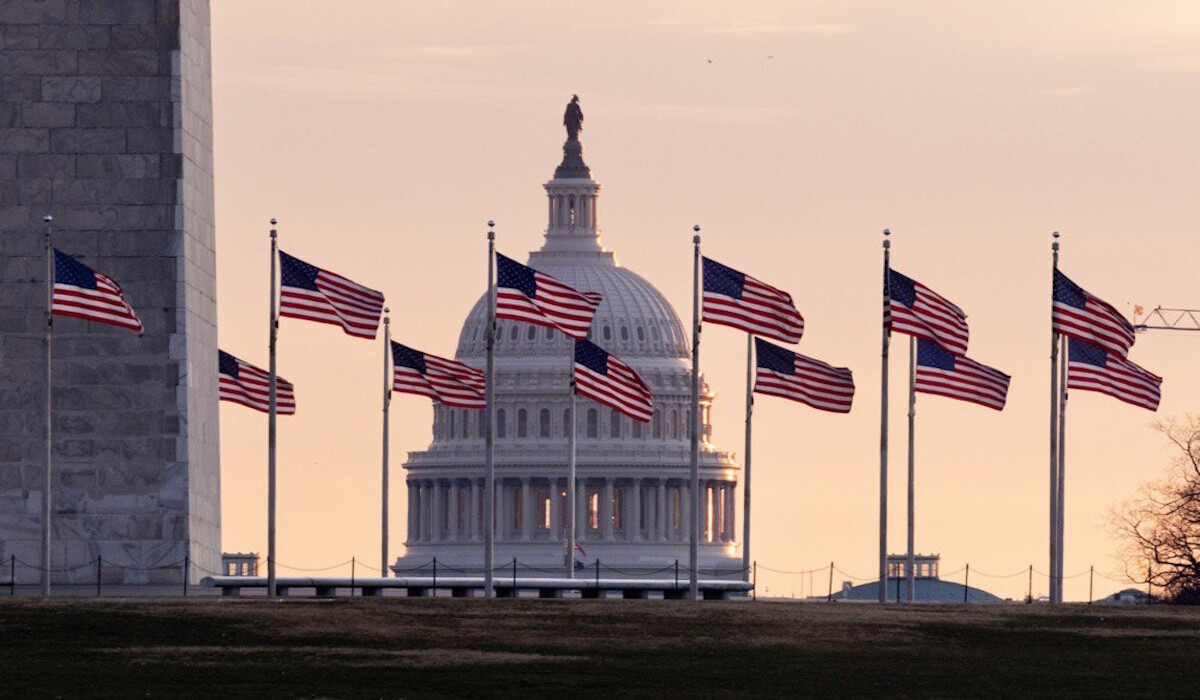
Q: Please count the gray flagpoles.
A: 11